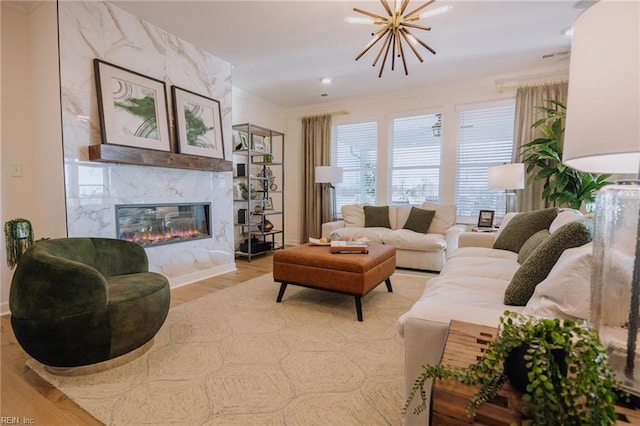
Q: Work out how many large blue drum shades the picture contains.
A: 0